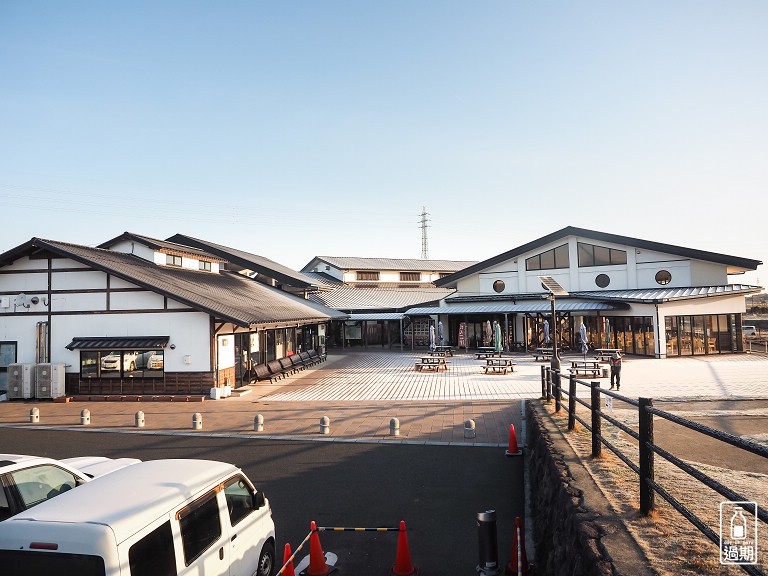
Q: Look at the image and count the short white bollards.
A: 8